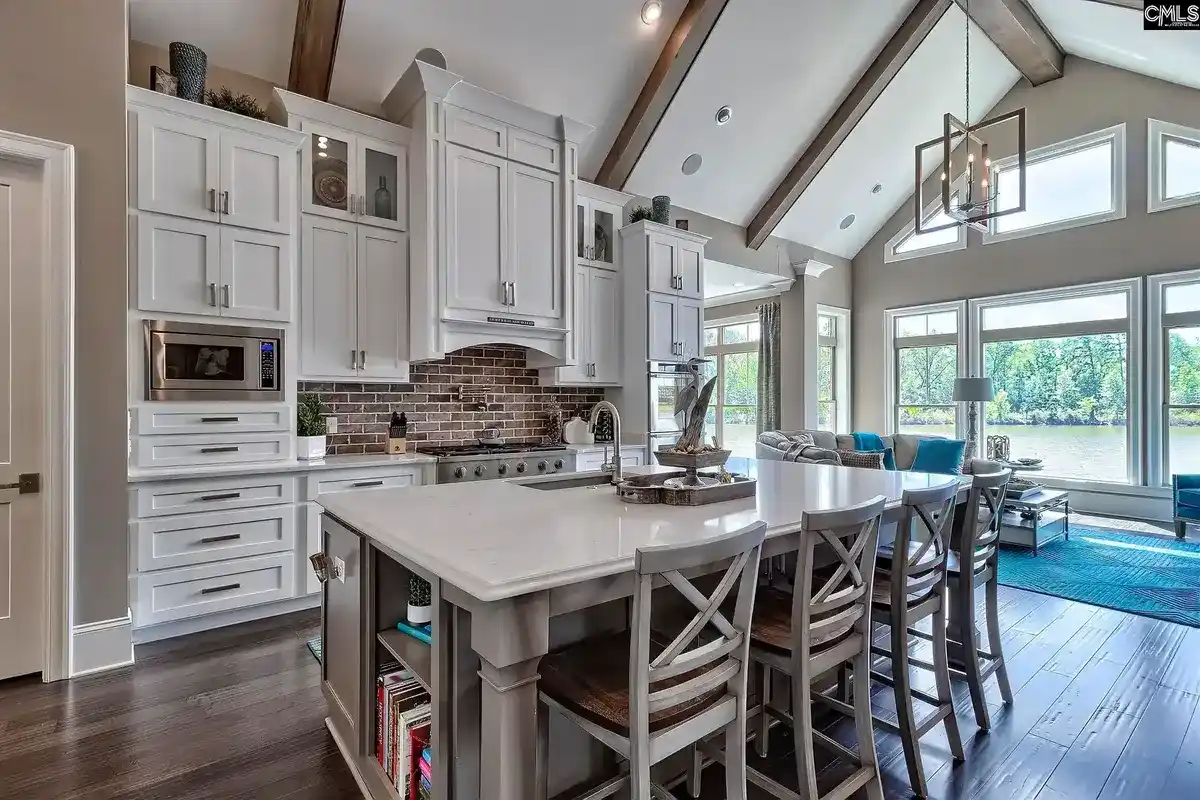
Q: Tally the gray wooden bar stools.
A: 4